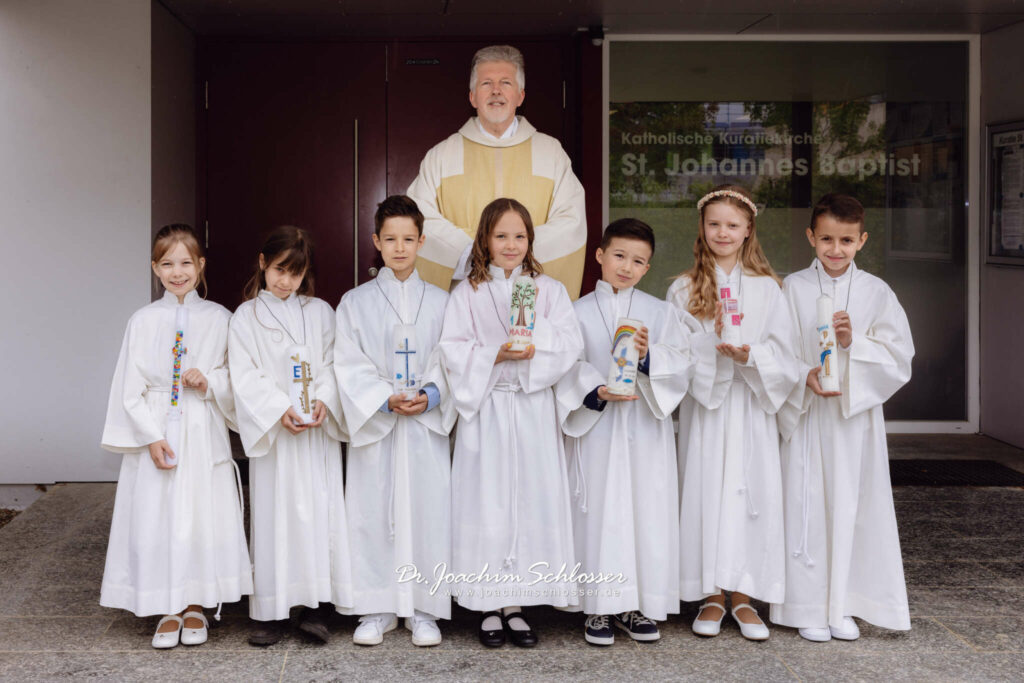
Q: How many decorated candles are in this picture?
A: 7